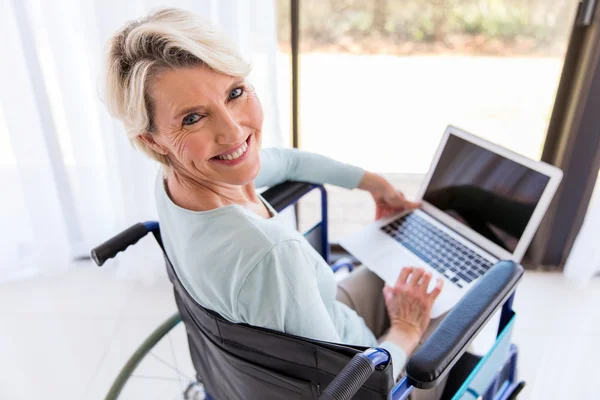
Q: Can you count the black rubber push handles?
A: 2